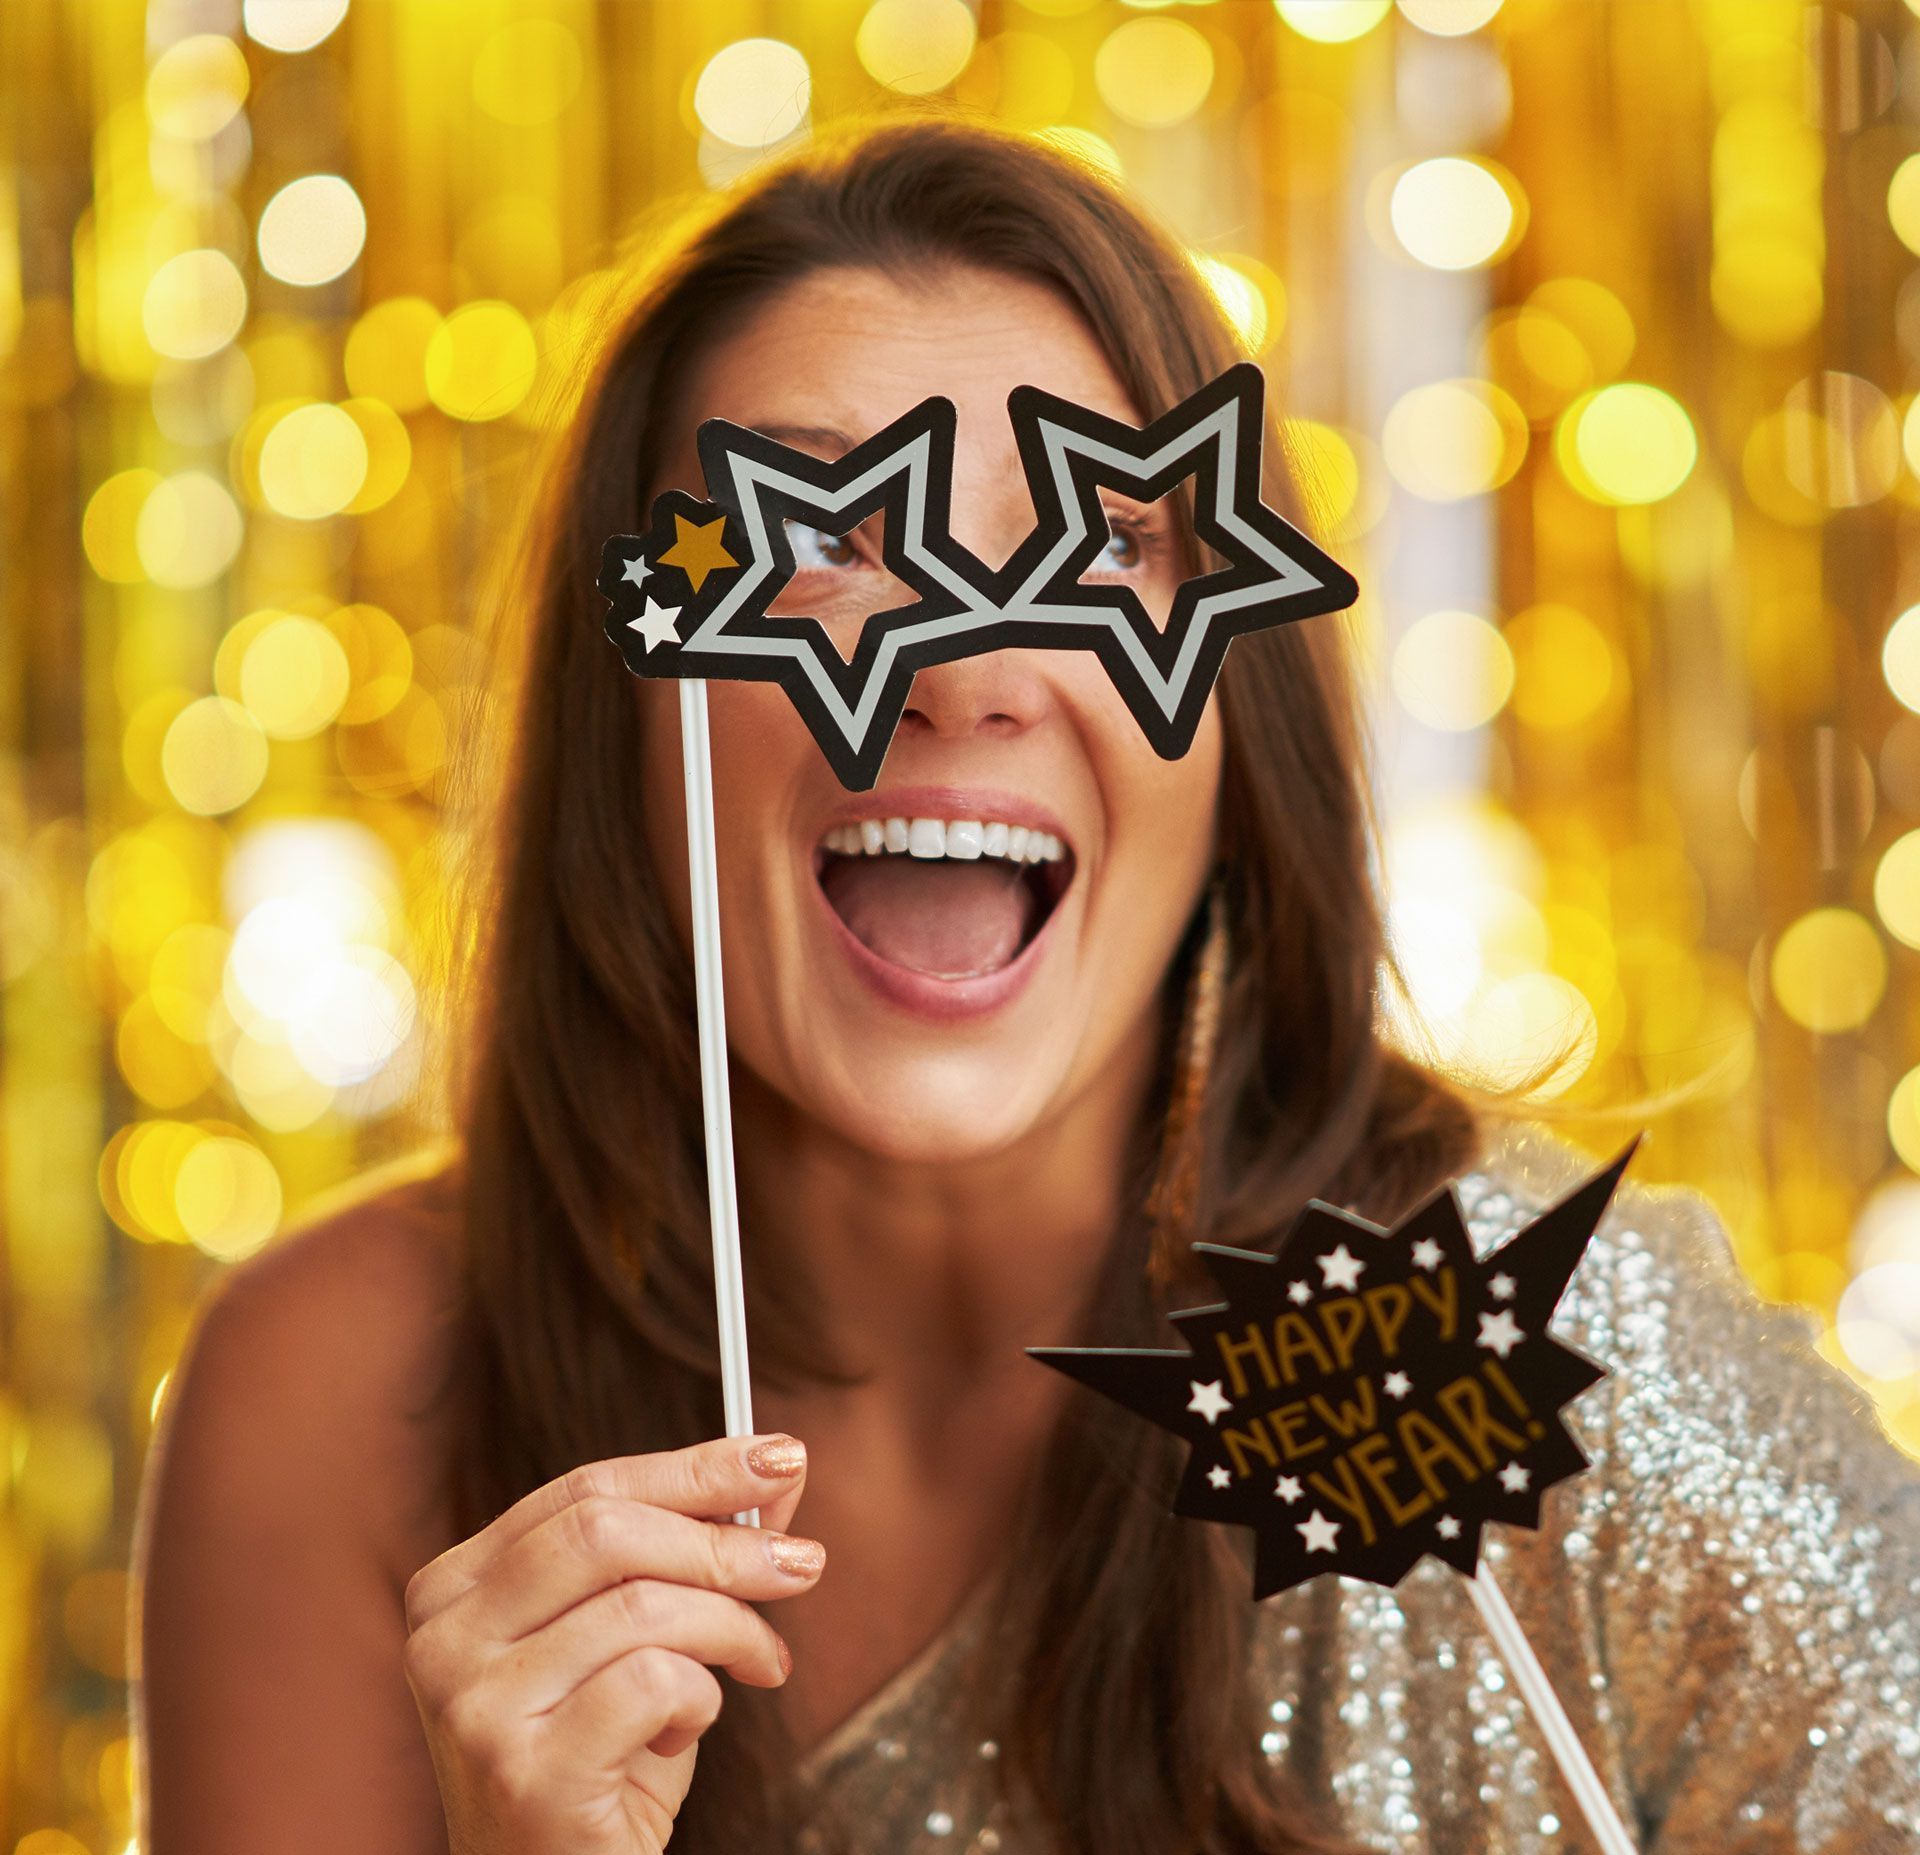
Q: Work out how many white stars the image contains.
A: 14